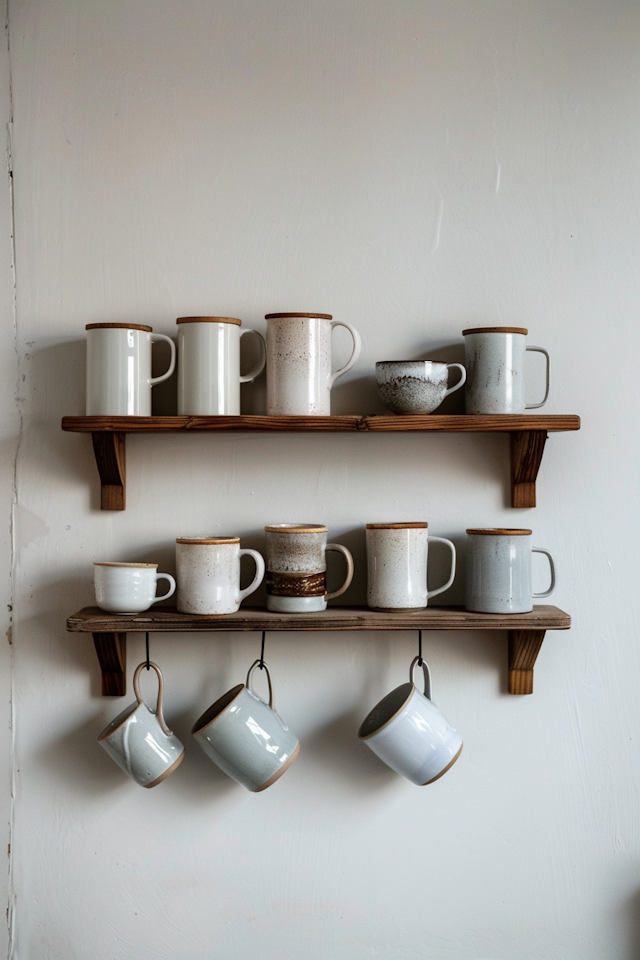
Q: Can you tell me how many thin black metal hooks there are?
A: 3